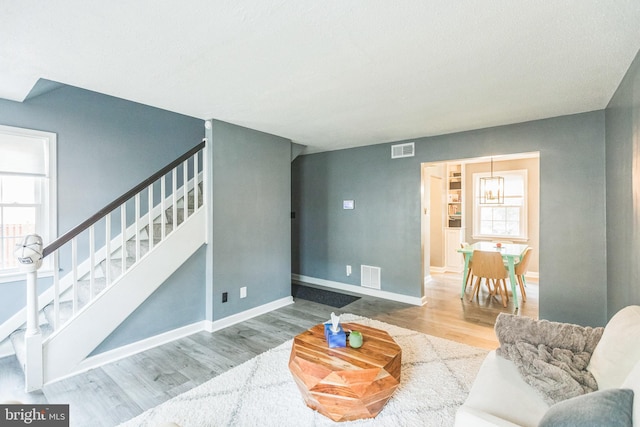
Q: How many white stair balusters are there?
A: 11